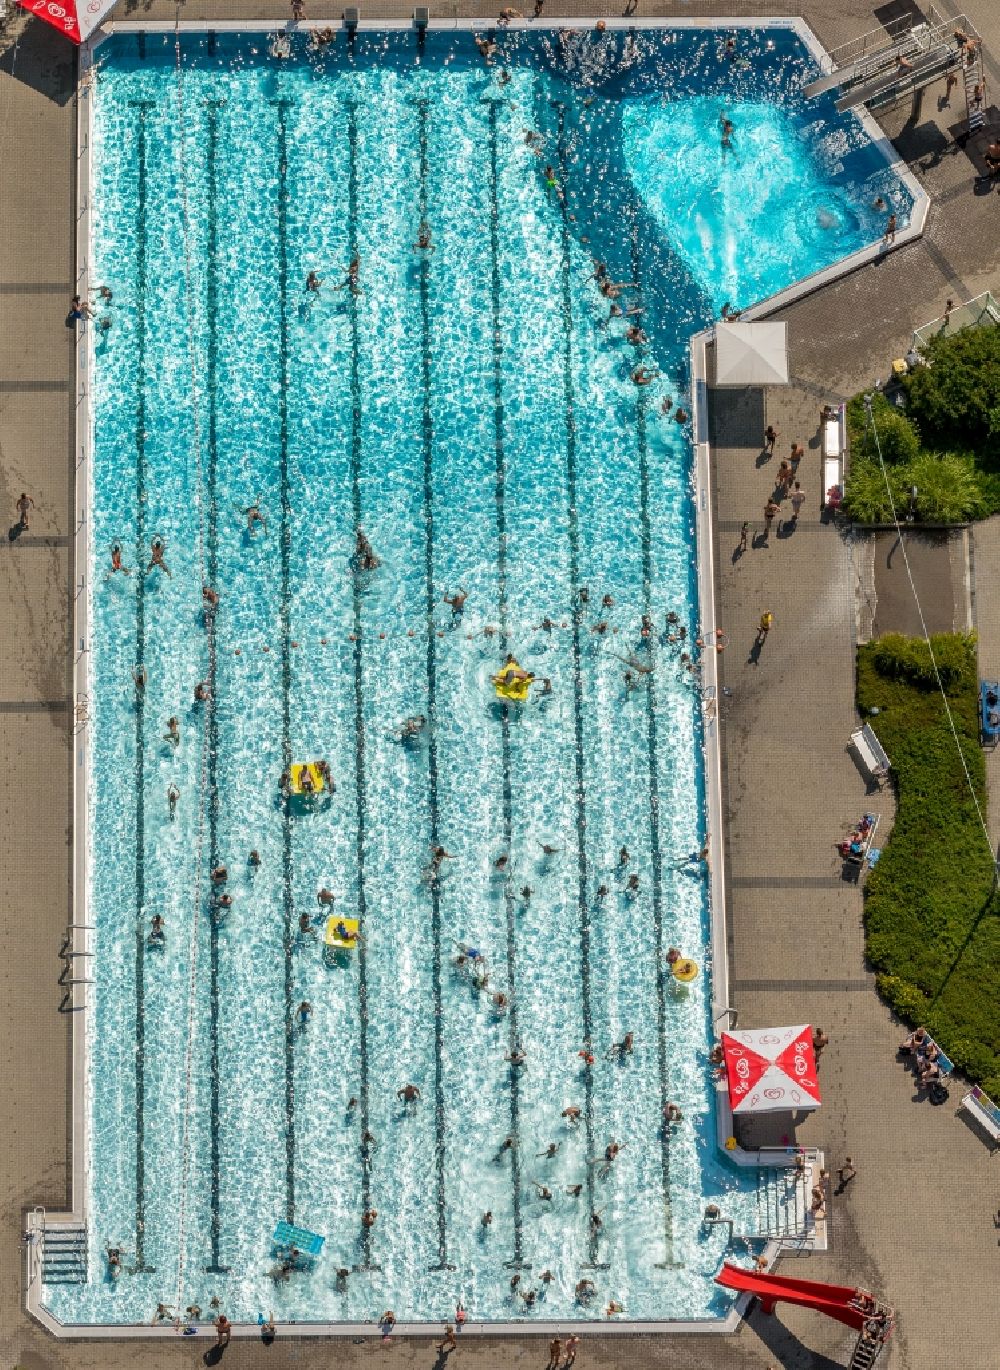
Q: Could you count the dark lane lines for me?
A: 8